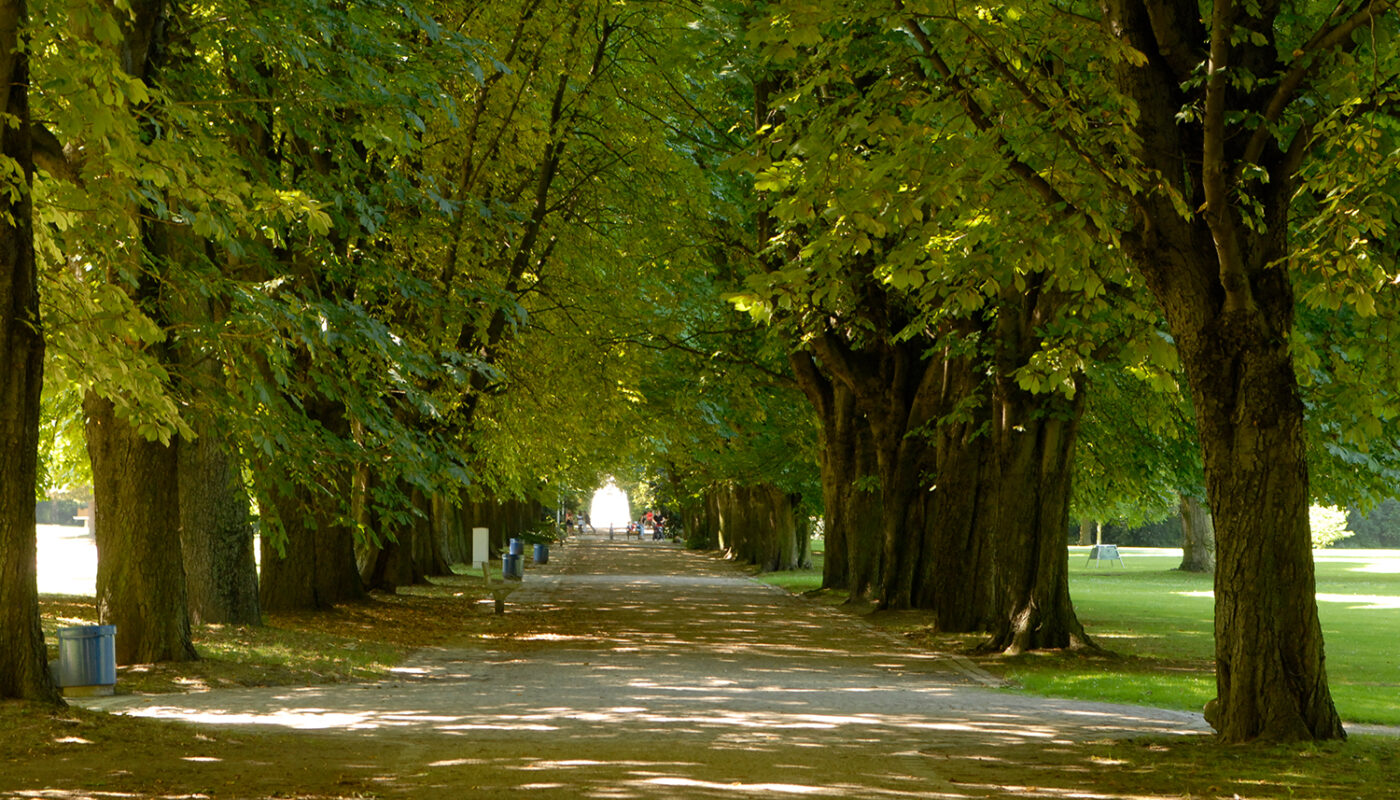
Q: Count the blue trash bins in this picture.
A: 4